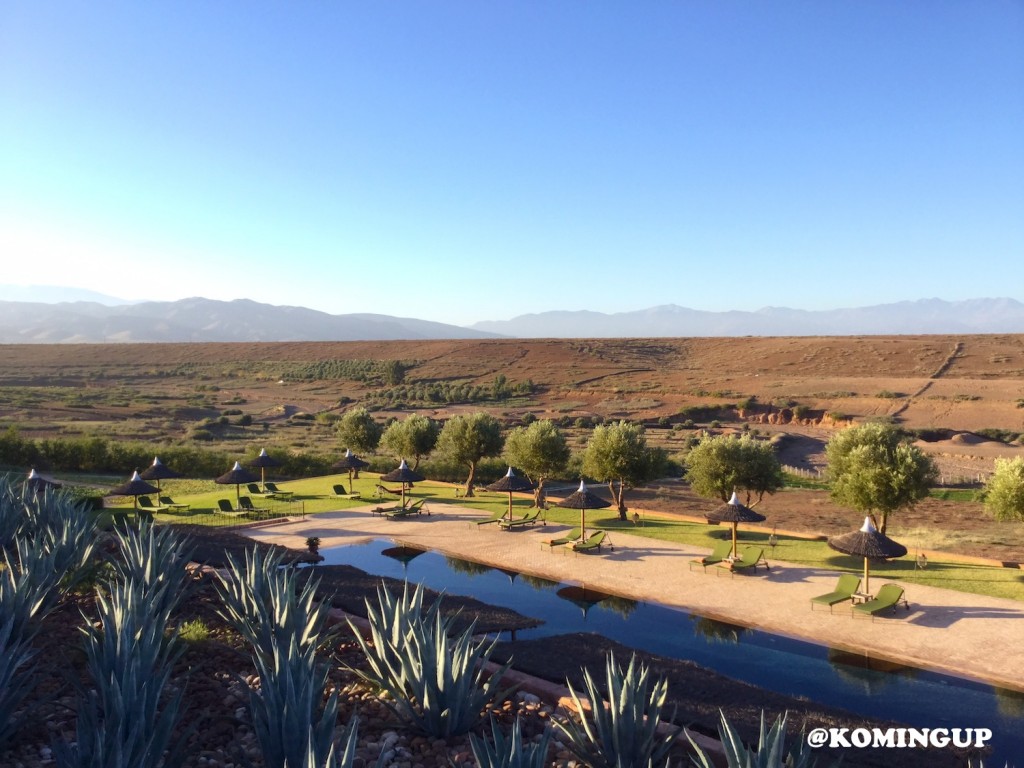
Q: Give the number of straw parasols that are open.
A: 11